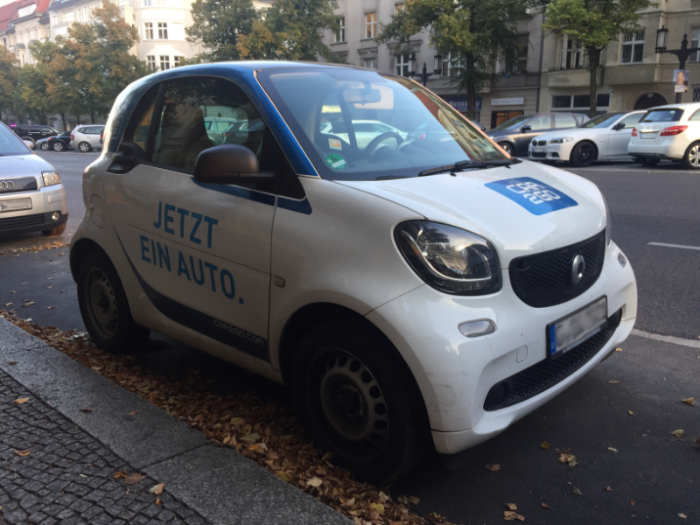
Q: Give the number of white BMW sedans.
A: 1